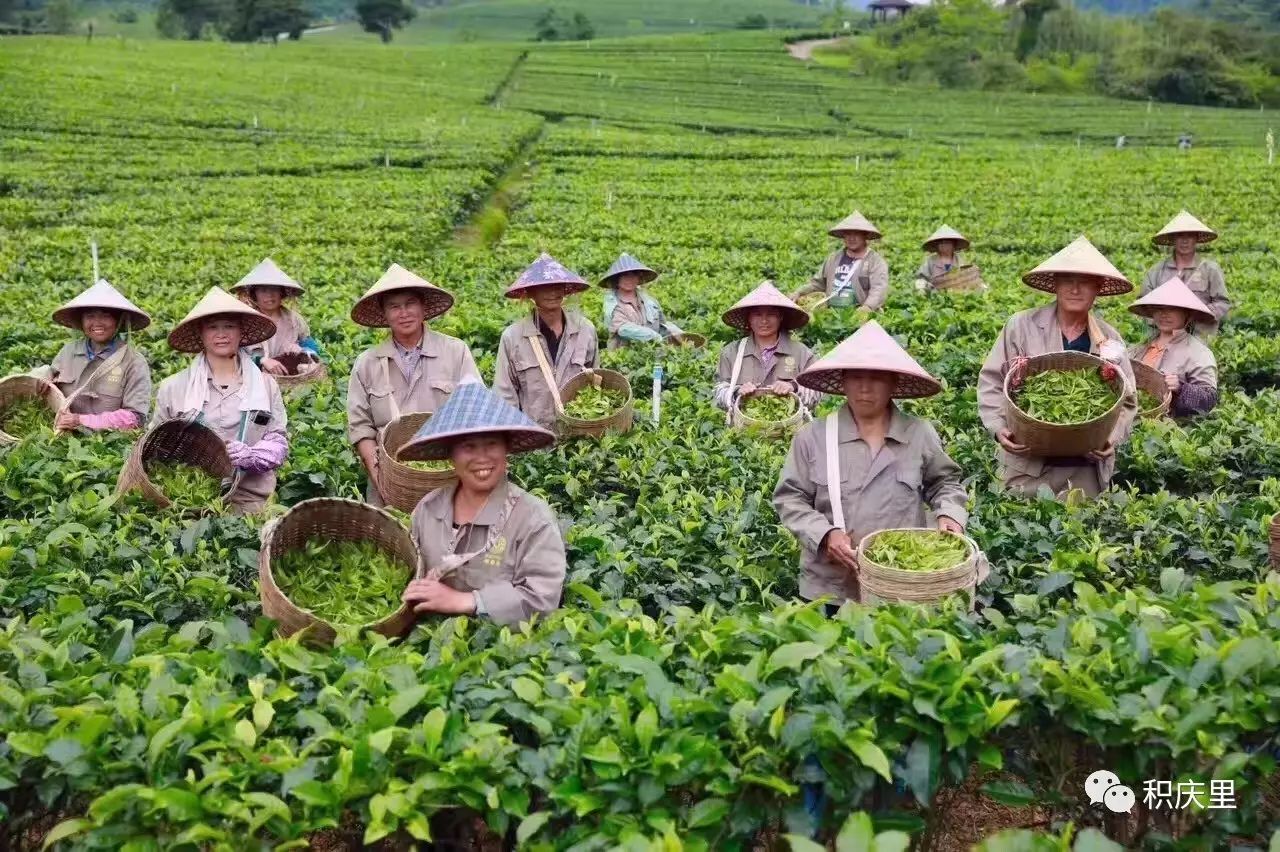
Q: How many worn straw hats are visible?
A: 14